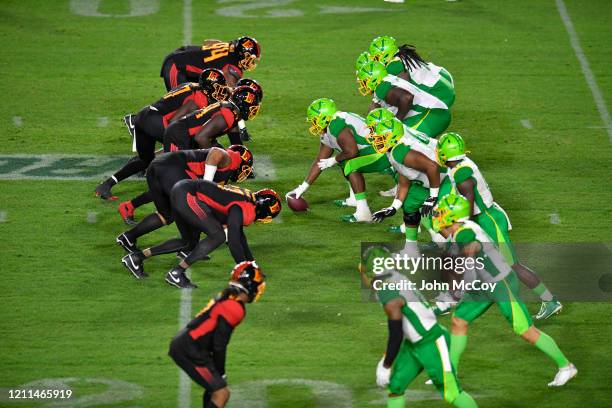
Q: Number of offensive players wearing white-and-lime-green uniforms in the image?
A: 9